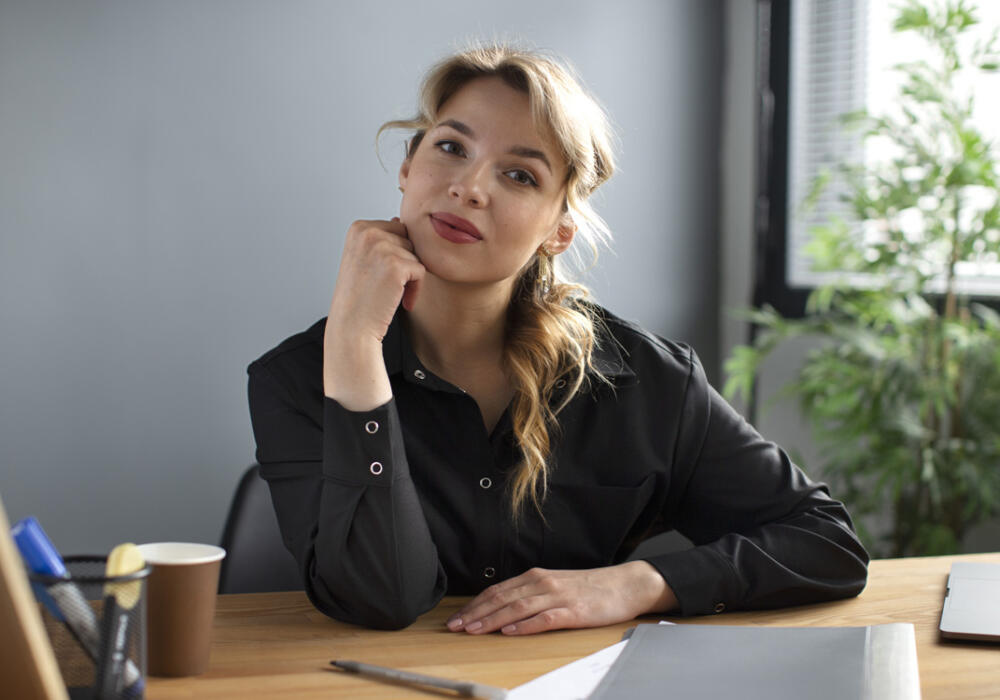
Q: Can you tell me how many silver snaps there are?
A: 7